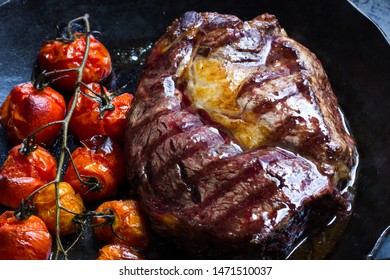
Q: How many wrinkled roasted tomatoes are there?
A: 9